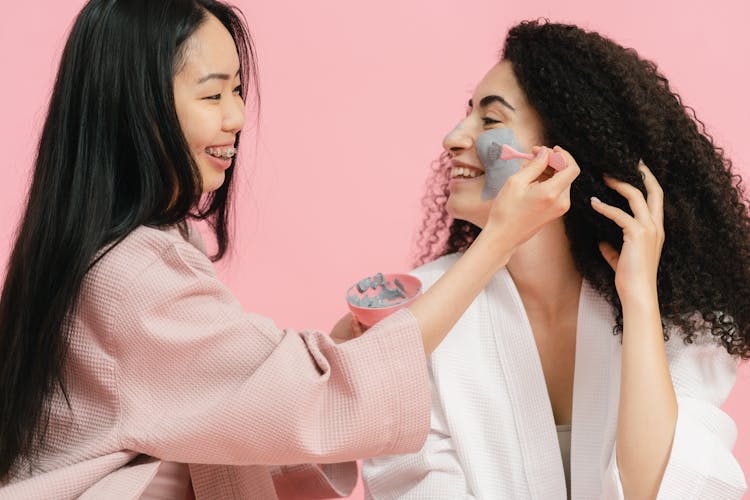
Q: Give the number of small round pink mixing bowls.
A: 1